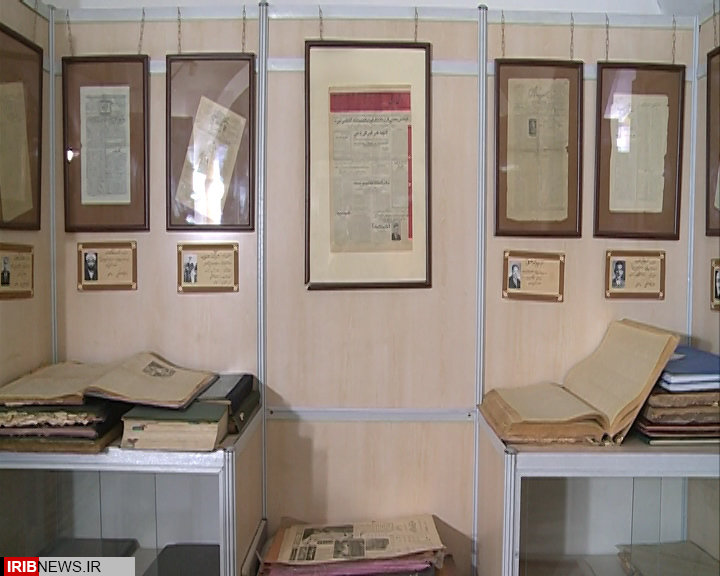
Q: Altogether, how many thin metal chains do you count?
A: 12